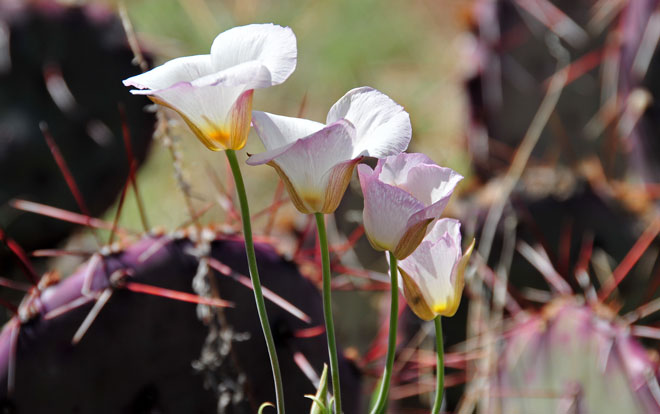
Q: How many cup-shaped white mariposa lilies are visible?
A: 4